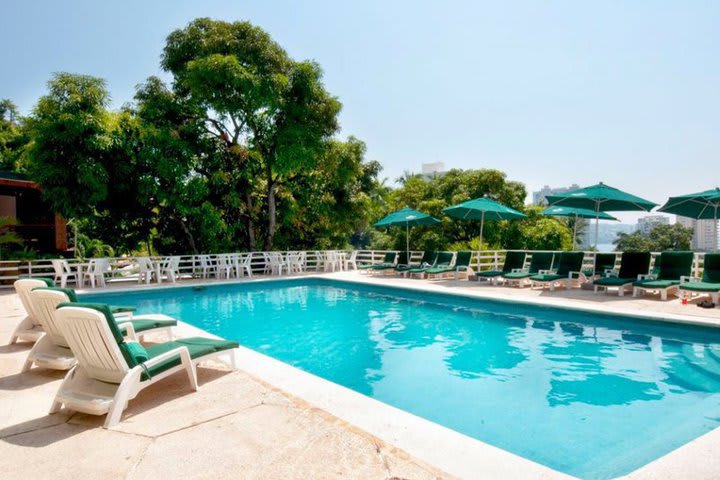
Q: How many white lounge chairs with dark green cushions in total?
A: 15